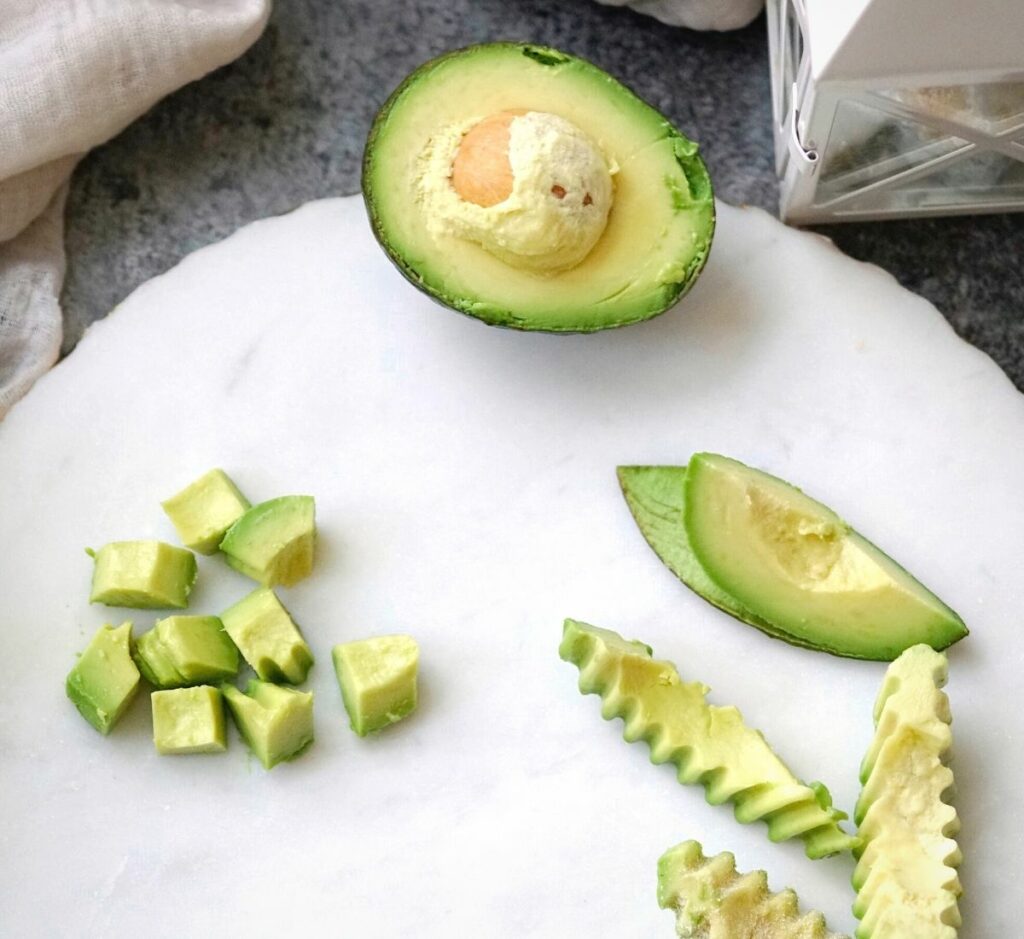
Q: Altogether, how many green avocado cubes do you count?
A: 9